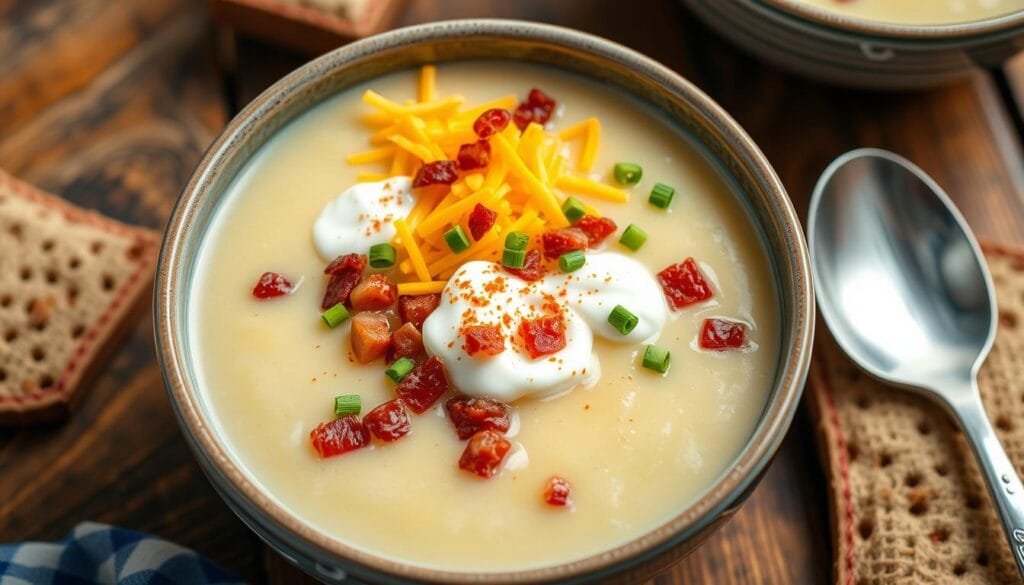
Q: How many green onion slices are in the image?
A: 14